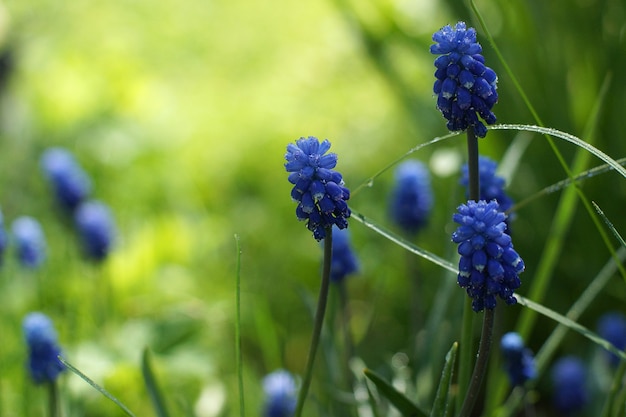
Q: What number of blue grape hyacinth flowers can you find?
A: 15